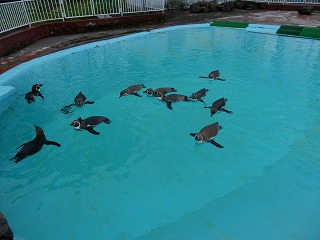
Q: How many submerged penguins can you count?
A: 11